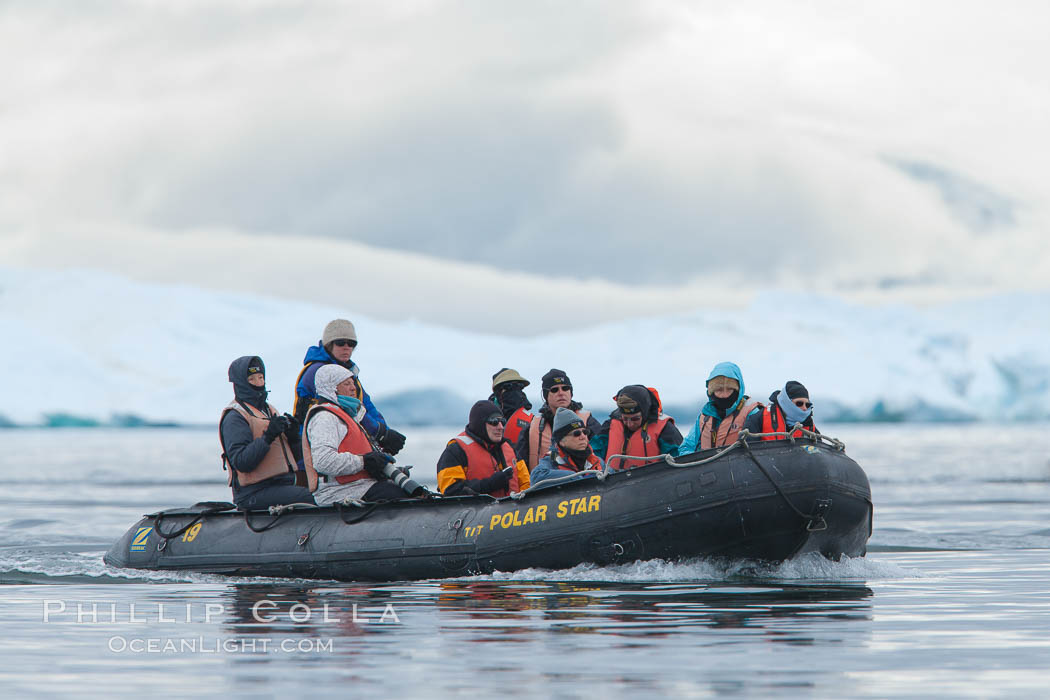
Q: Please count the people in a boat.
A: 10